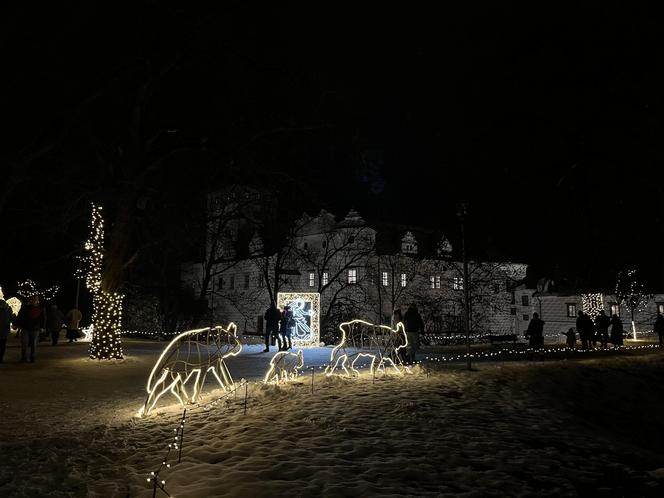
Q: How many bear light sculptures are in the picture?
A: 3